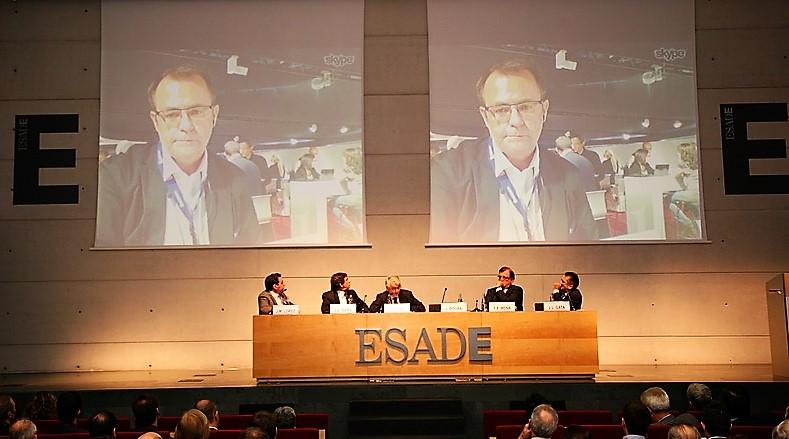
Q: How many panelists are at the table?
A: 5